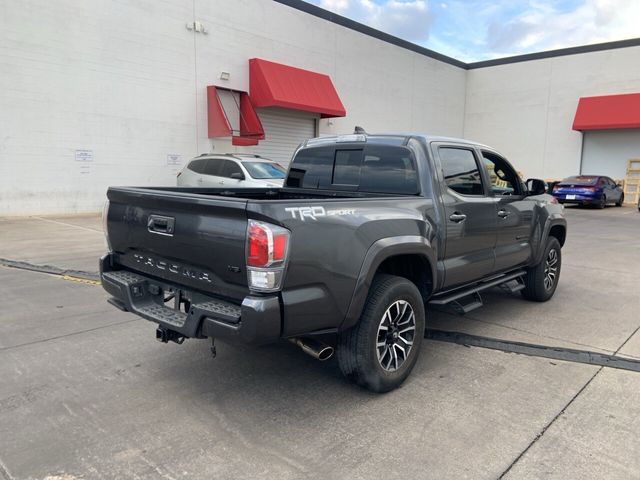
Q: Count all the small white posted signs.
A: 2